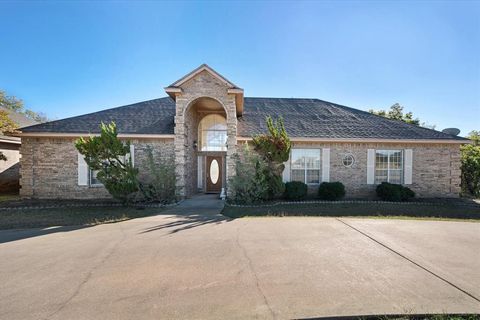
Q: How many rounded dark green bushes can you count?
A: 3